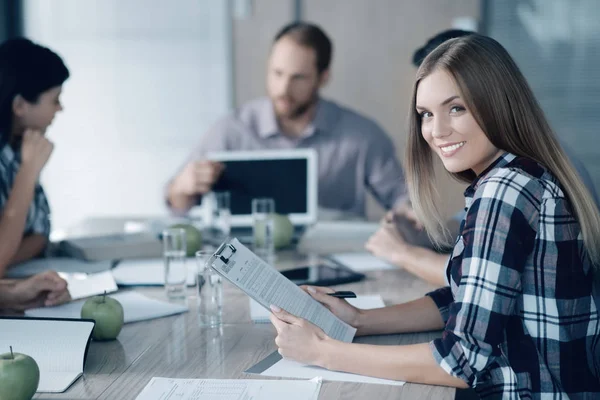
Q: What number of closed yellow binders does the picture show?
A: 0